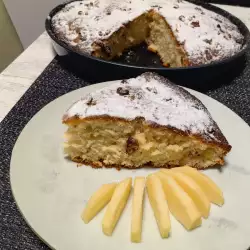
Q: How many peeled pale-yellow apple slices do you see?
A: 7